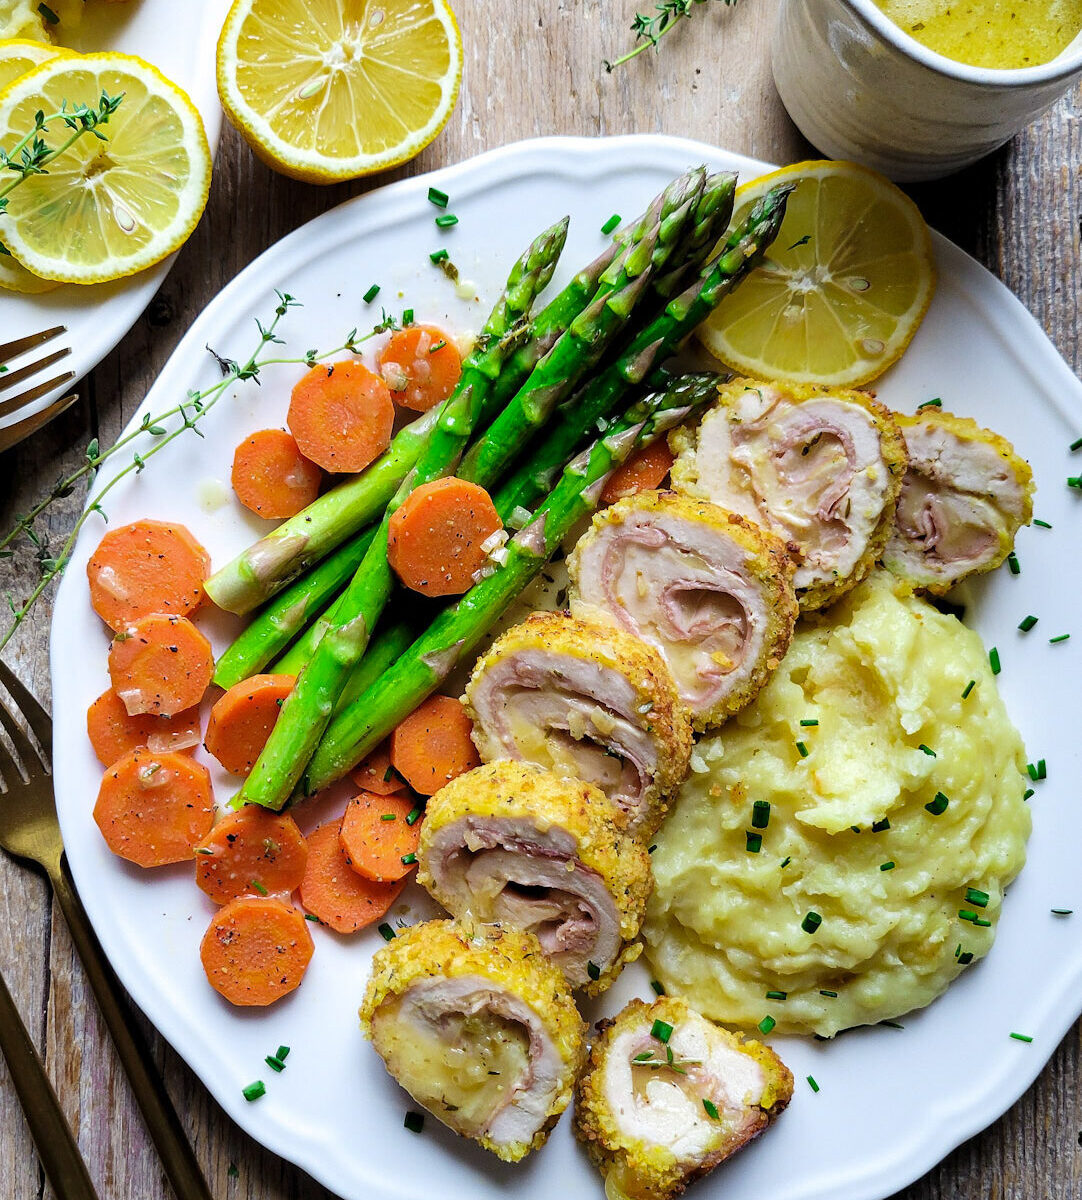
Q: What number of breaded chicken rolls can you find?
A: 7